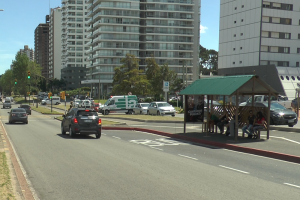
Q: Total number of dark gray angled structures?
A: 1